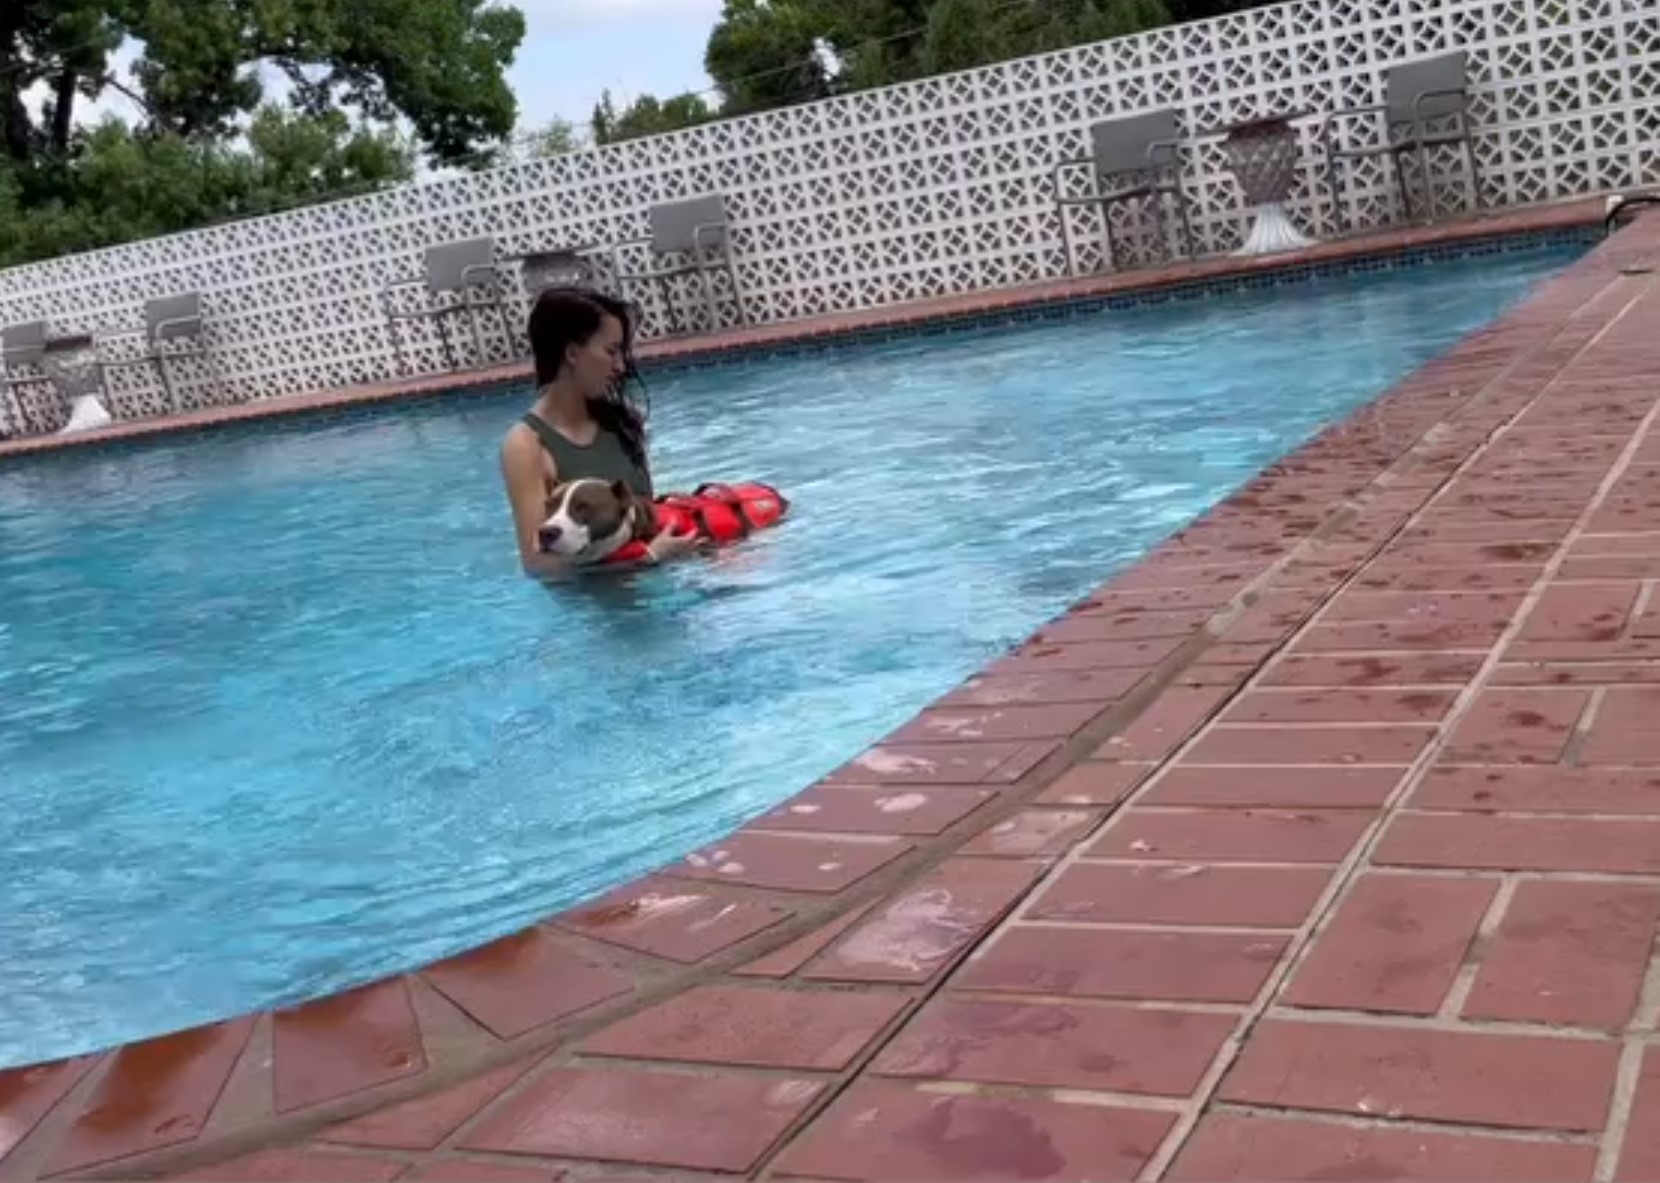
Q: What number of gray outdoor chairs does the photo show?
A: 6